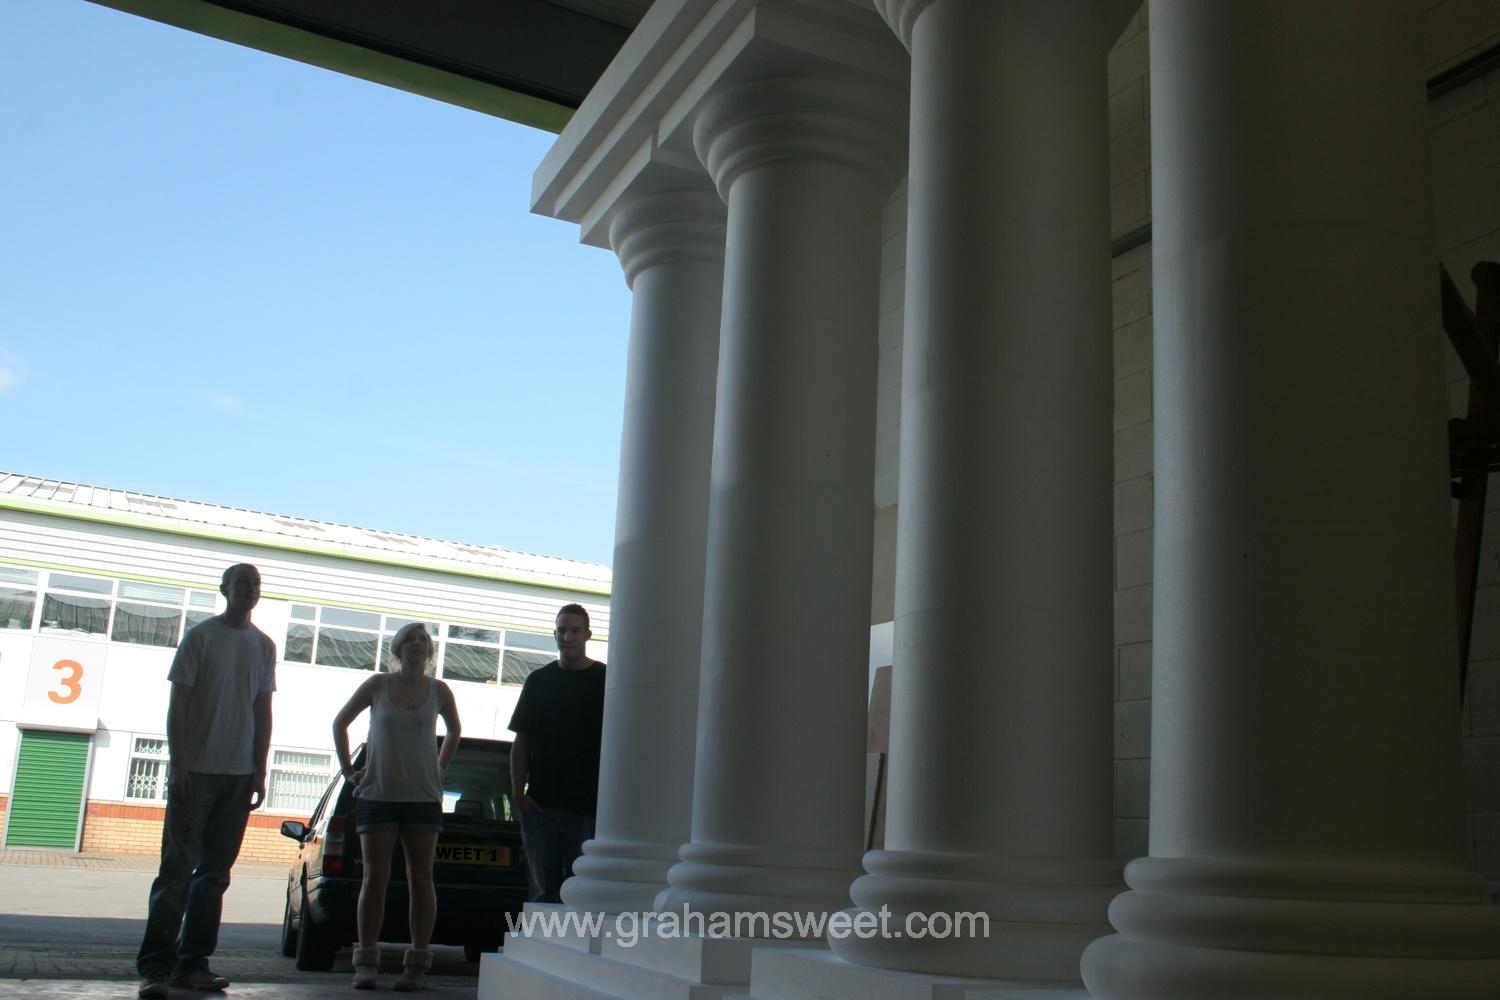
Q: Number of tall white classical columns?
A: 4